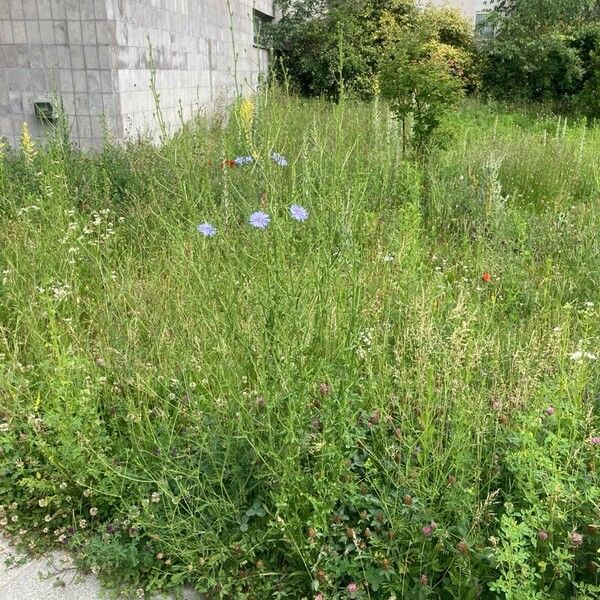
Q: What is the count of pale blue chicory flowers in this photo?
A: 5